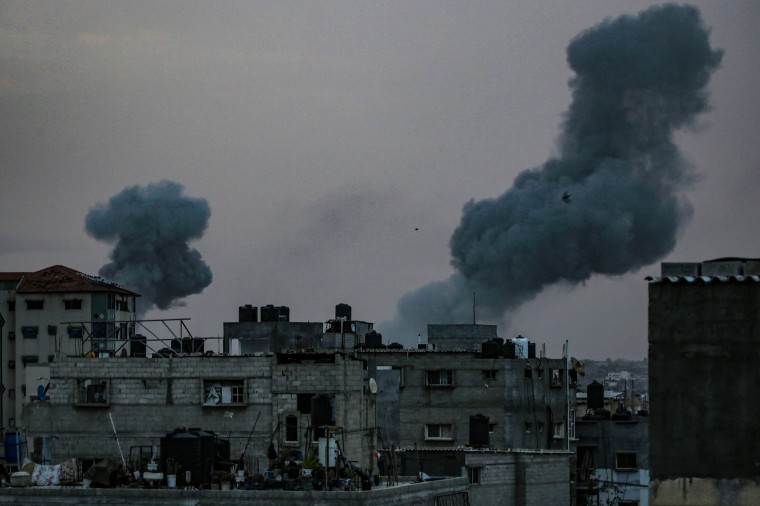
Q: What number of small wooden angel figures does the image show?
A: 0